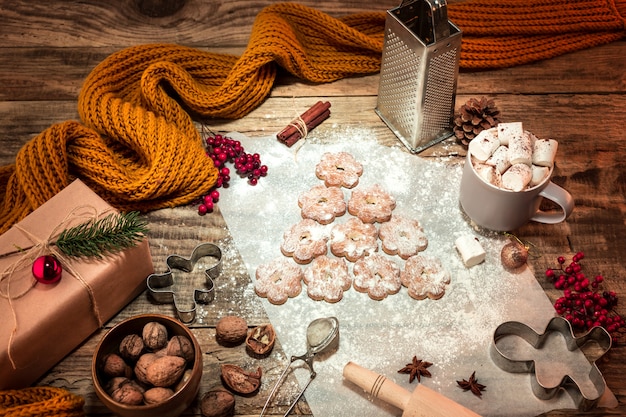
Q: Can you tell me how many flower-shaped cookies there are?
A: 10